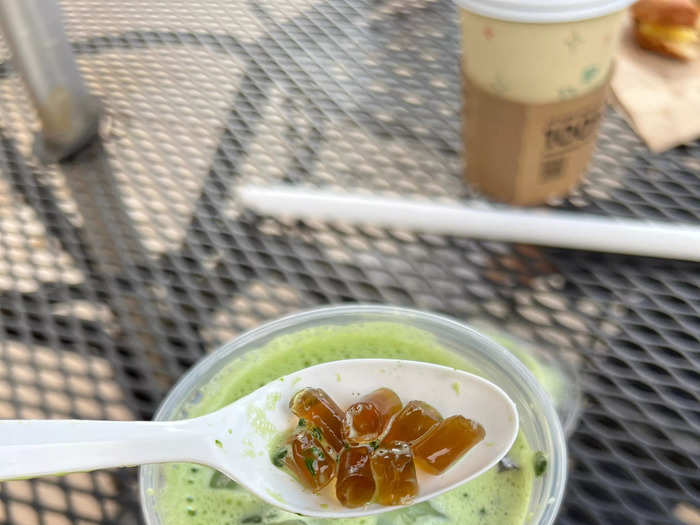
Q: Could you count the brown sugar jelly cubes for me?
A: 7